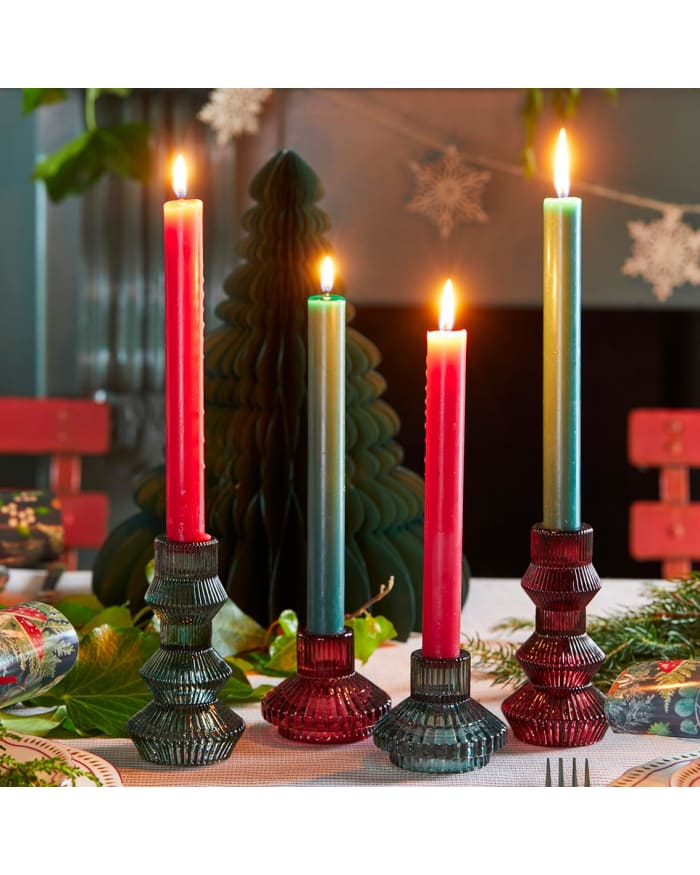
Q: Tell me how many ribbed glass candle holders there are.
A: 4